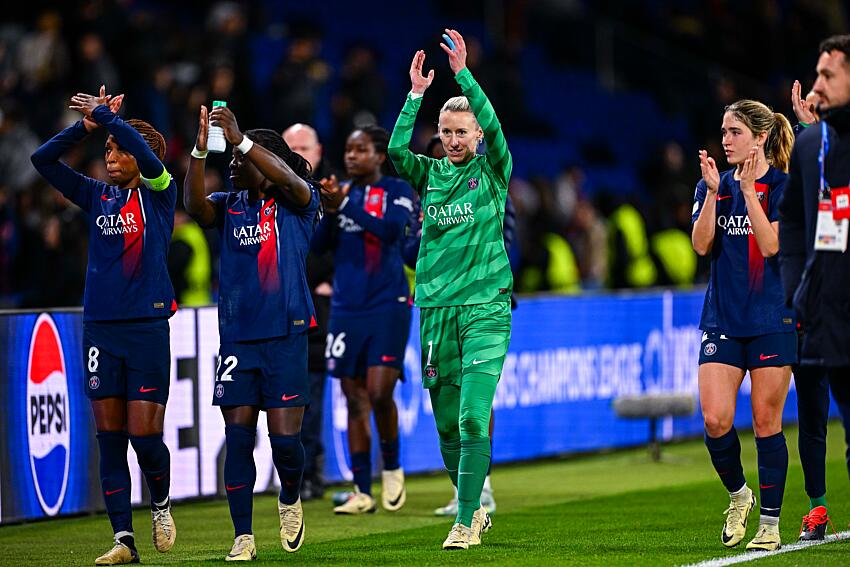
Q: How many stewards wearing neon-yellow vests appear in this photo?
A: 4